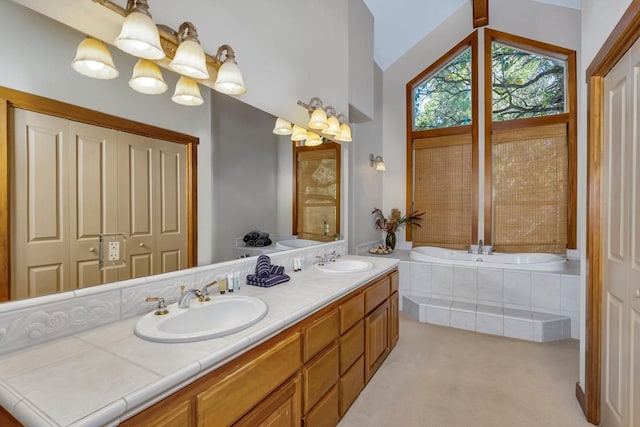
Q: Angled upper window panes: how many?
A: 2